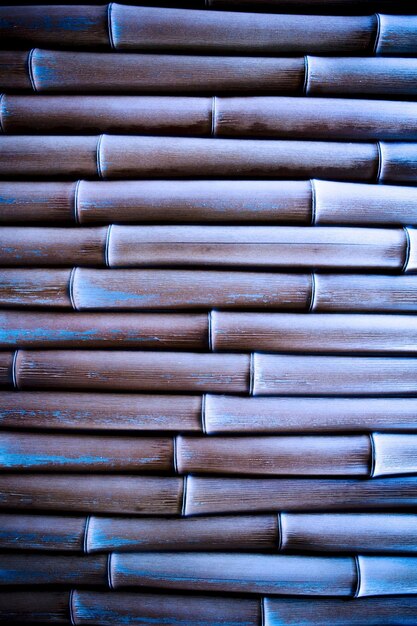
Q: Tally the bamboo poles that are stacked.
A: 15